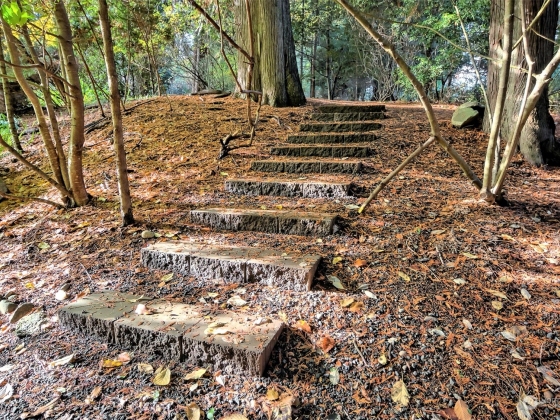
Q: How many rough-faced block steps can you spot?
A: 10